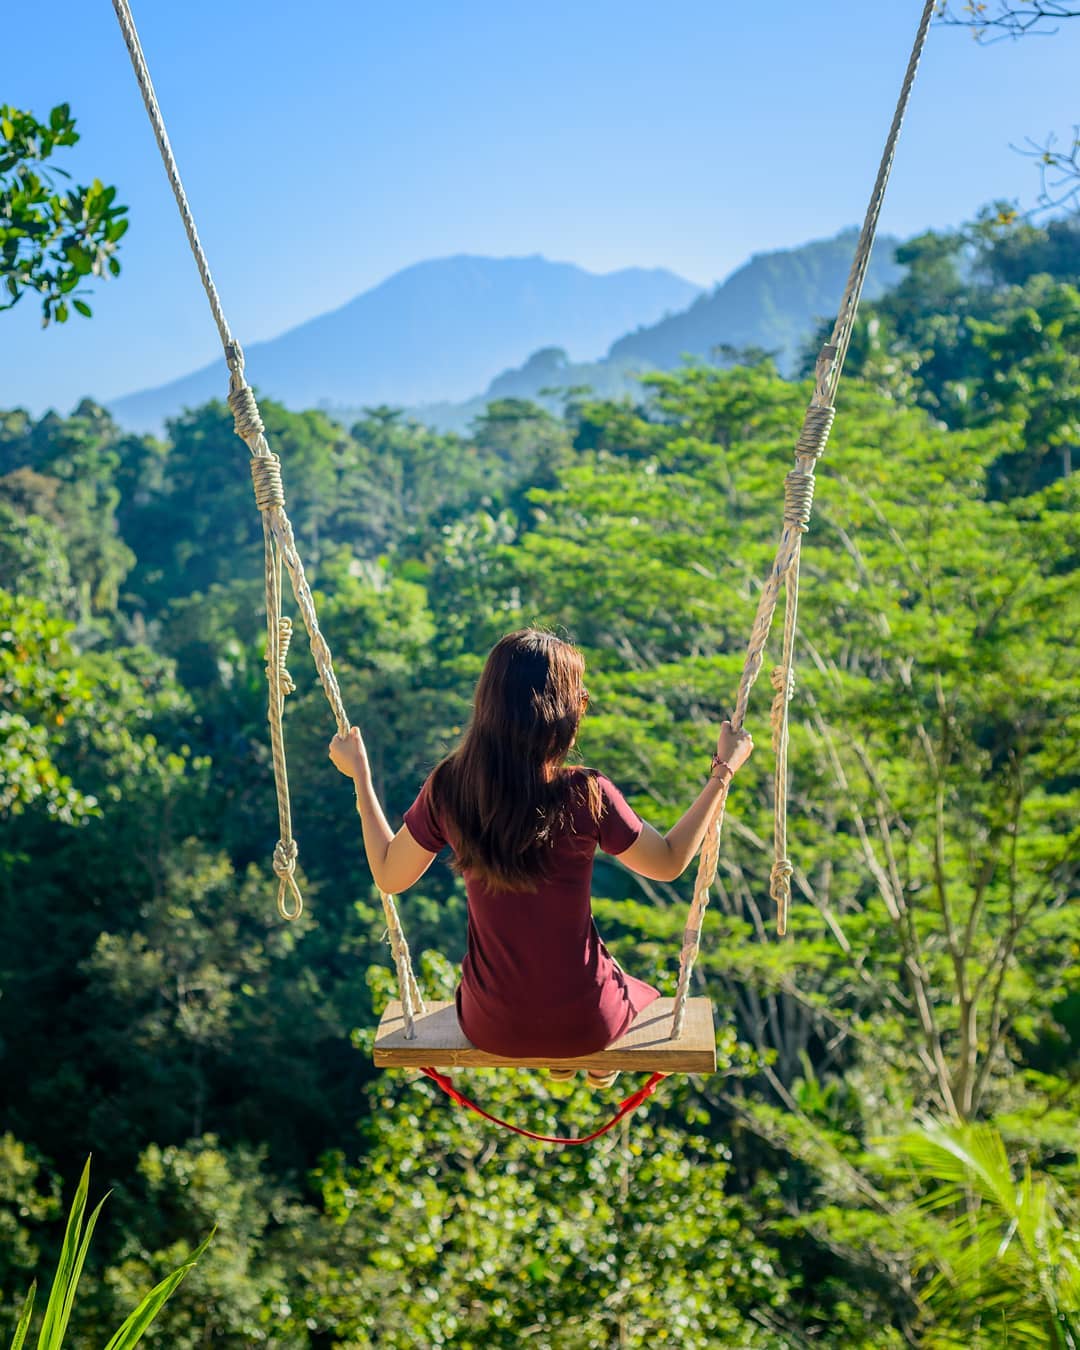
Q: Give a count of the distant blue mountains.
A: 2